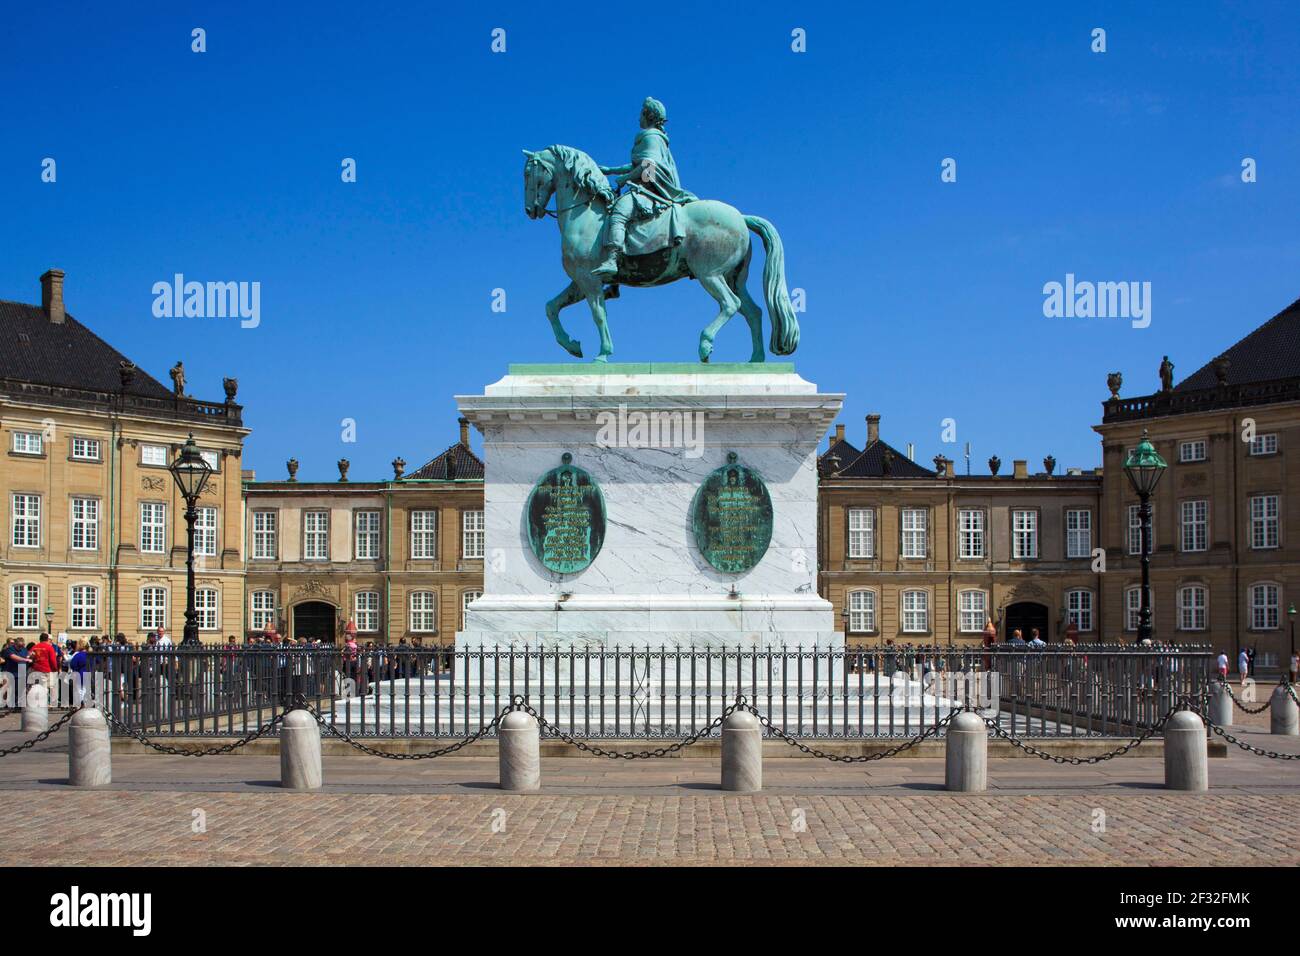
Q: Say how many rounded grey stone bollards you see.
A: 9